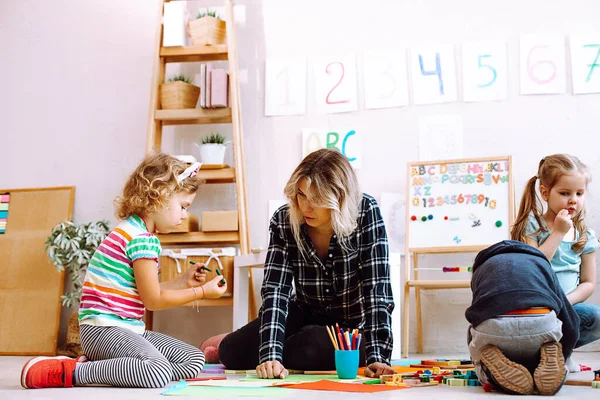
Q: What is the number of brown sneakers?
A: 2